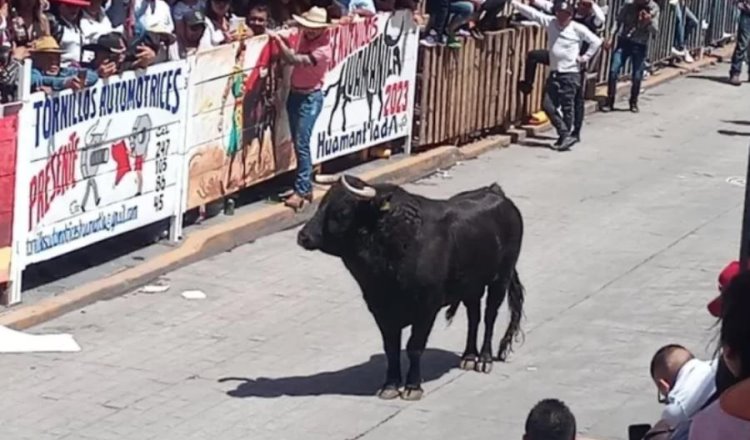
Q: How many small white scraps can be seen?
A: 2